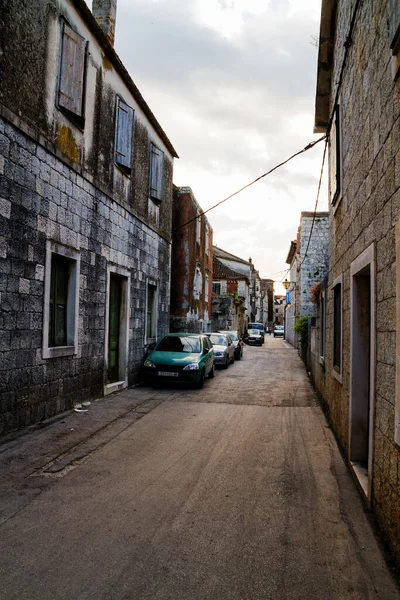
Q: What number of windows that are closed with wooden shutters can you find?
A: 3